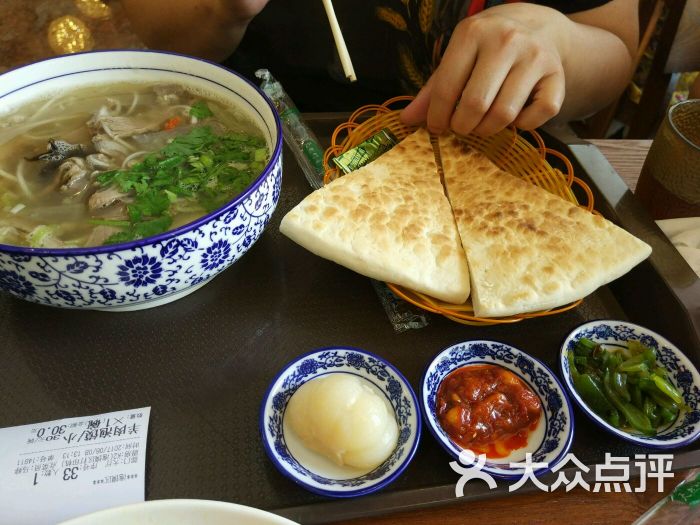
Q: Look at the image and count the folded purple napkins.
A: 0